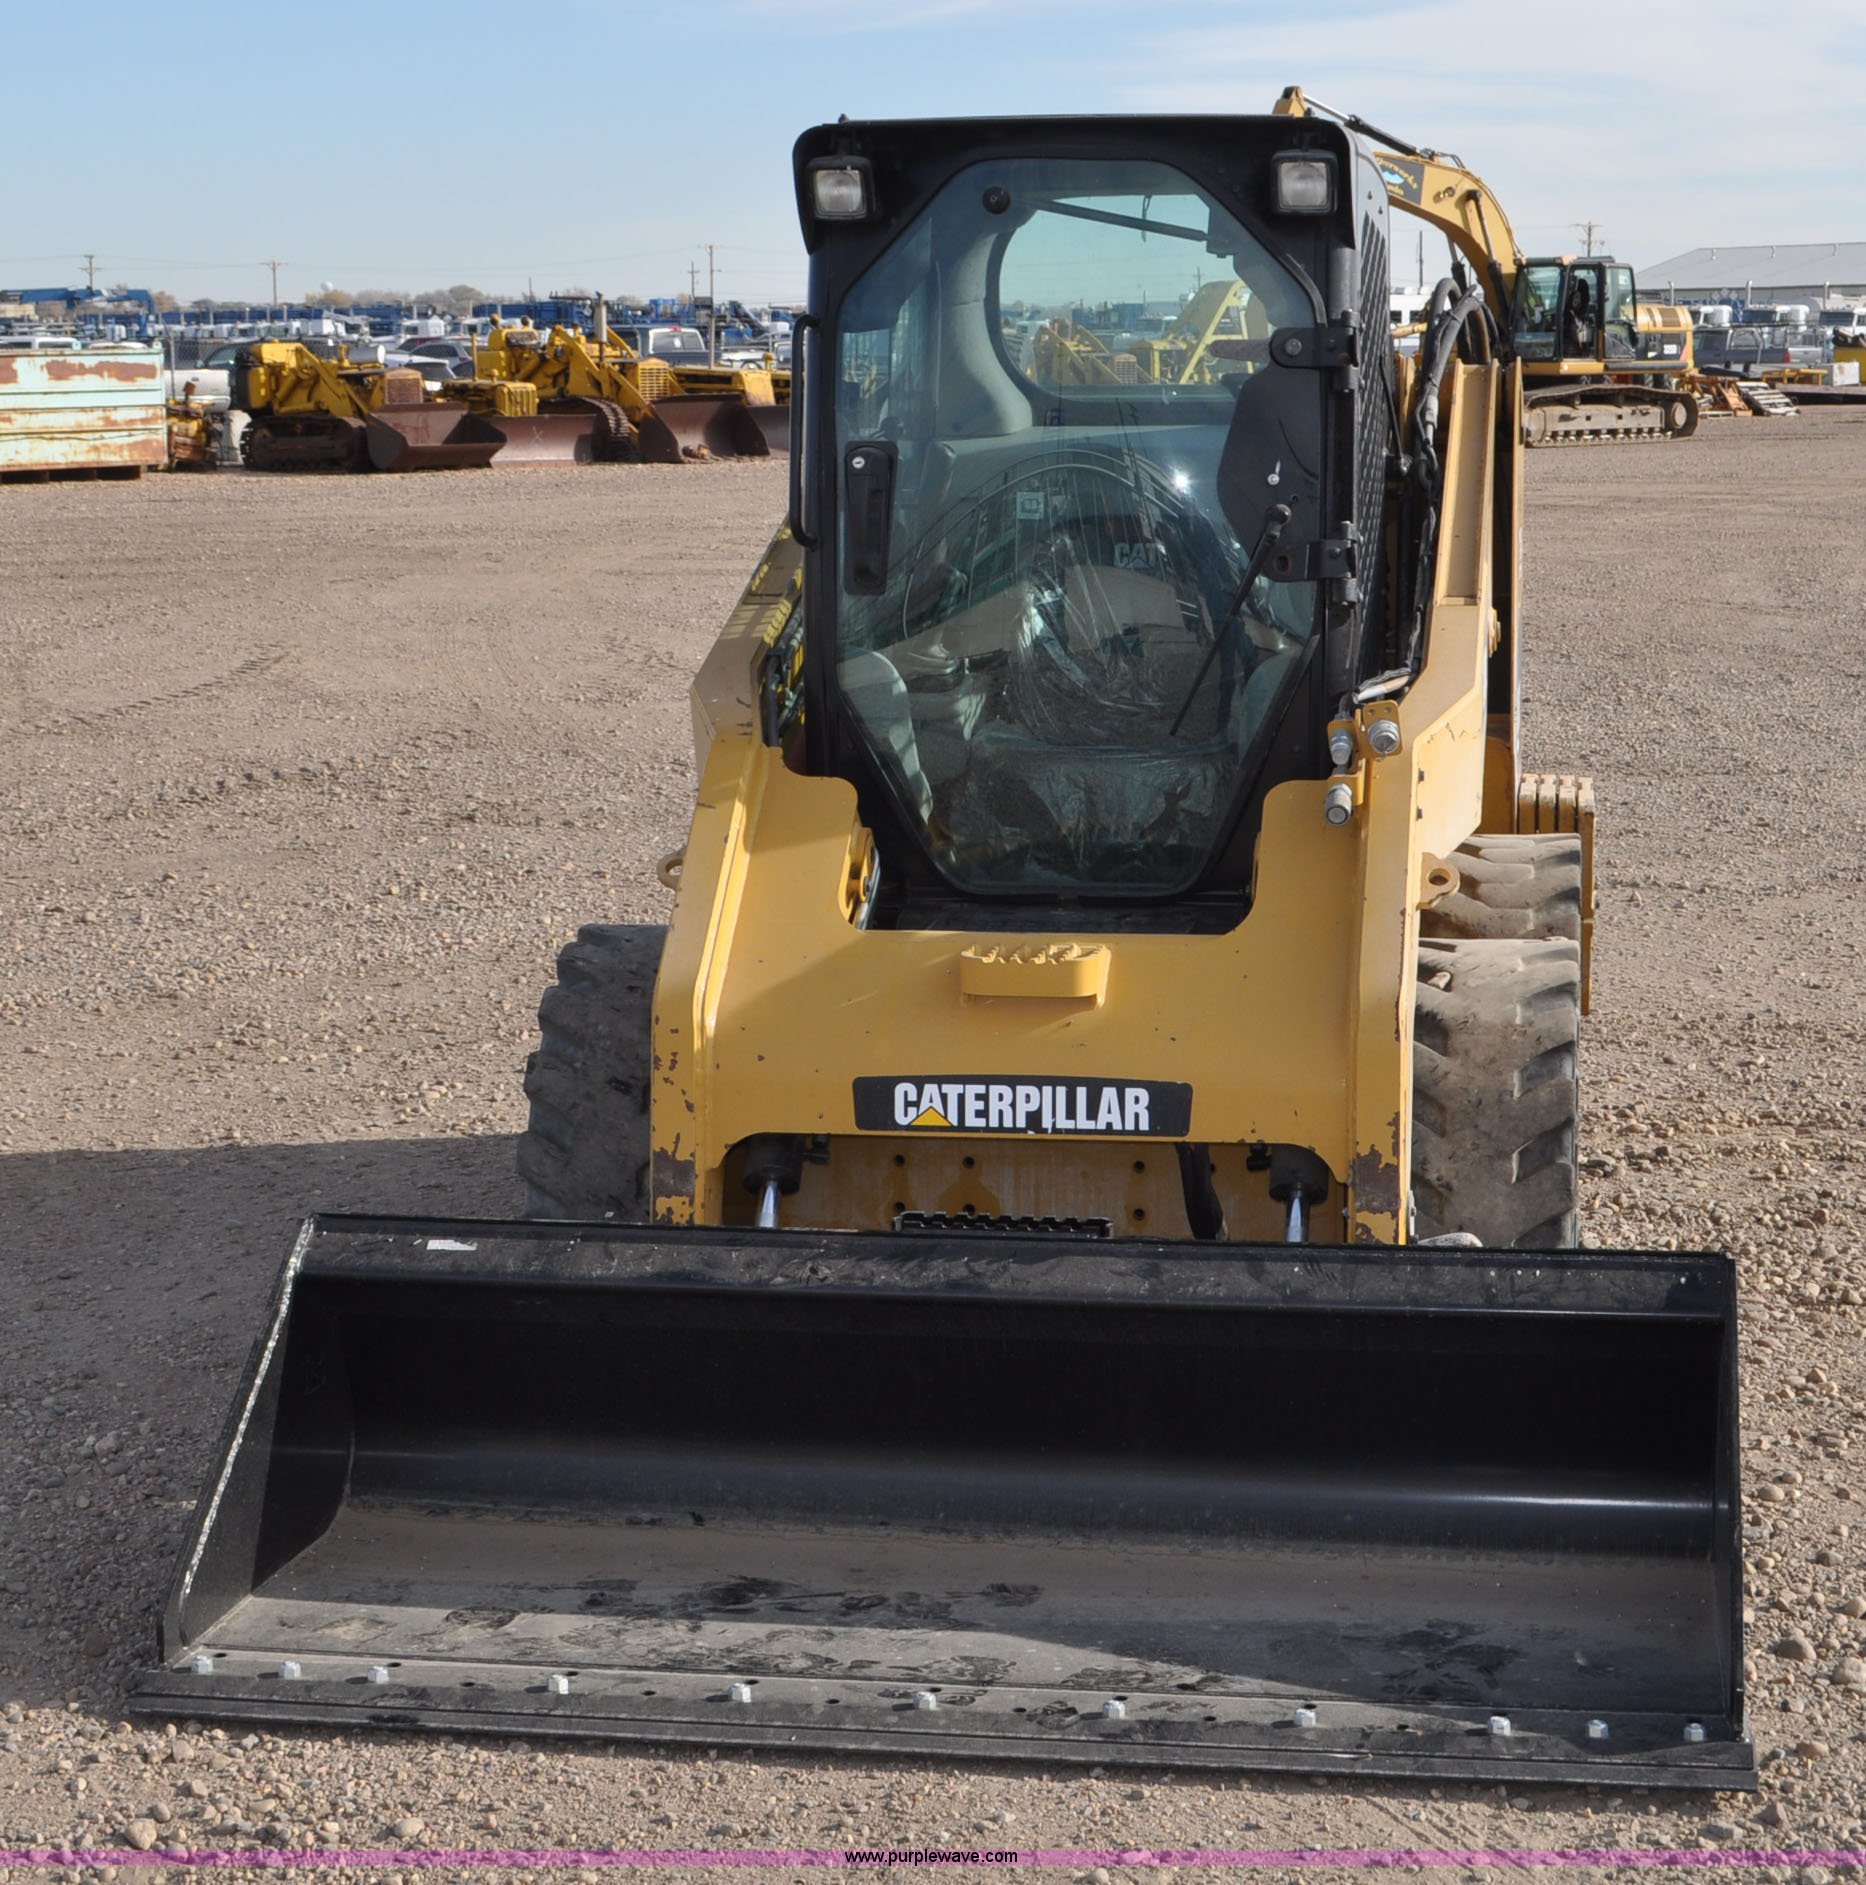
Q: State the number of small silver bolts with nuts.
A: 11